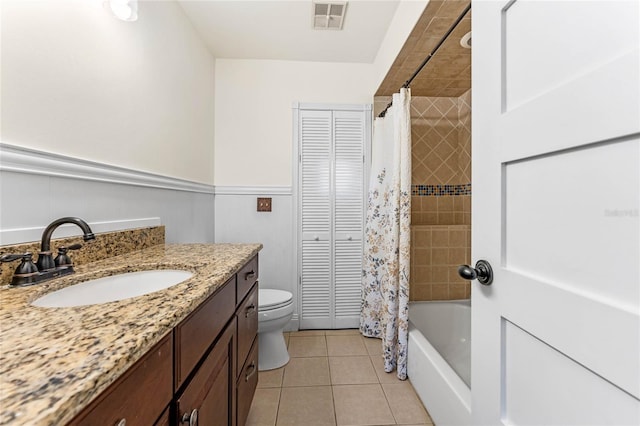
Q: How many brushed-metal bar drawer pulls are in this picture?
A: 3